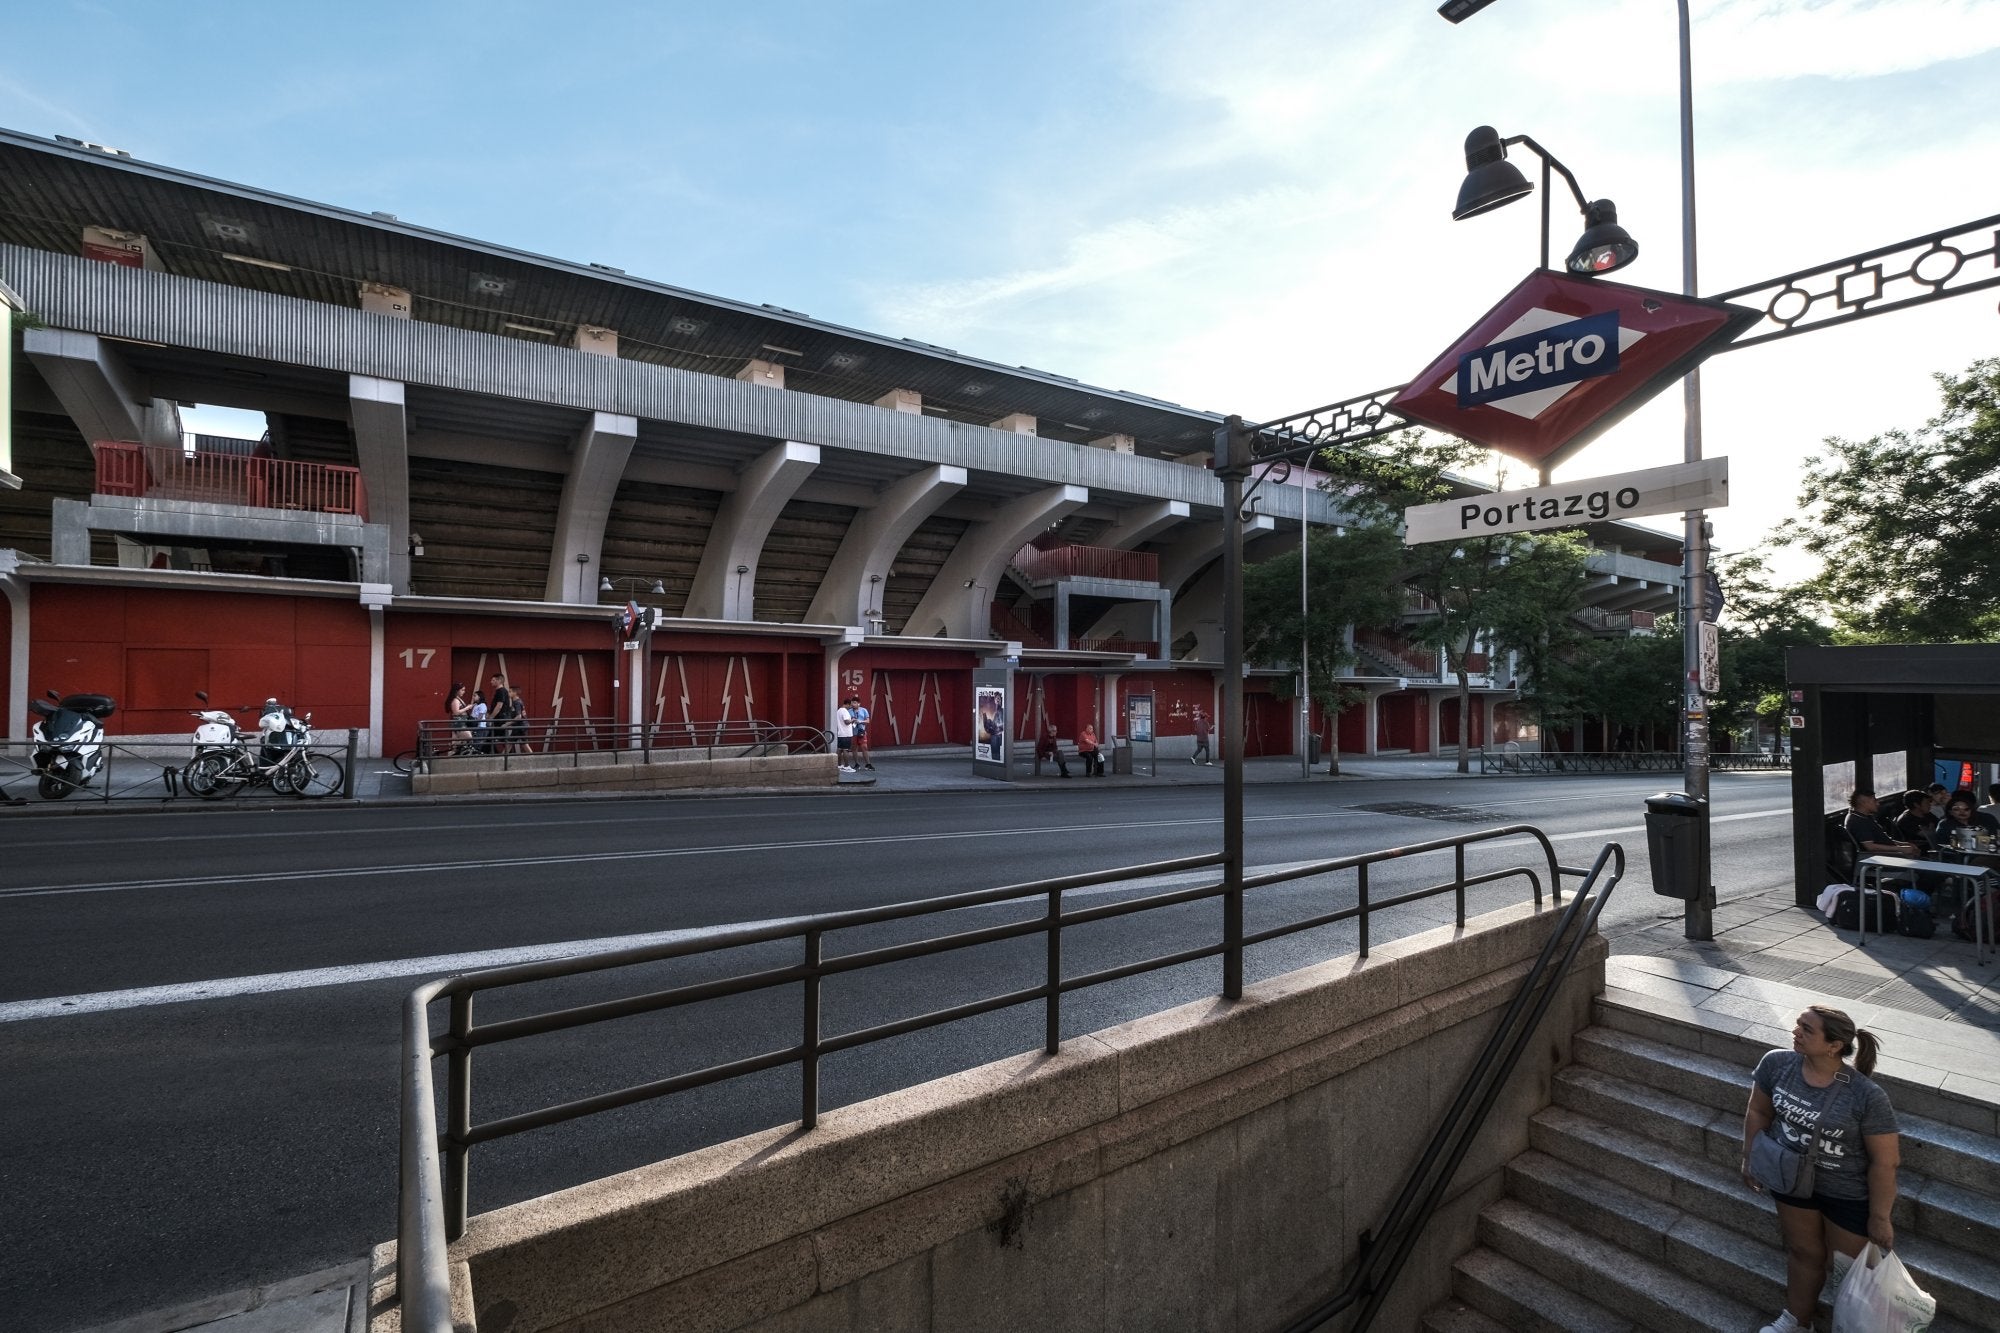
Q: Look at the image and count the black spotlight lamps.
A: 2